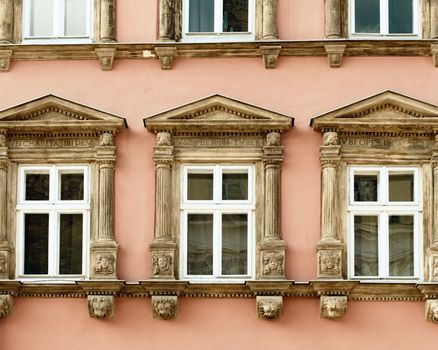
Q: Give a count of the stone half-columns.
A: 12